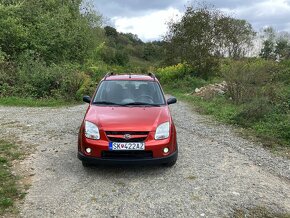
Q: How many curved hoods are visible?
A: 1